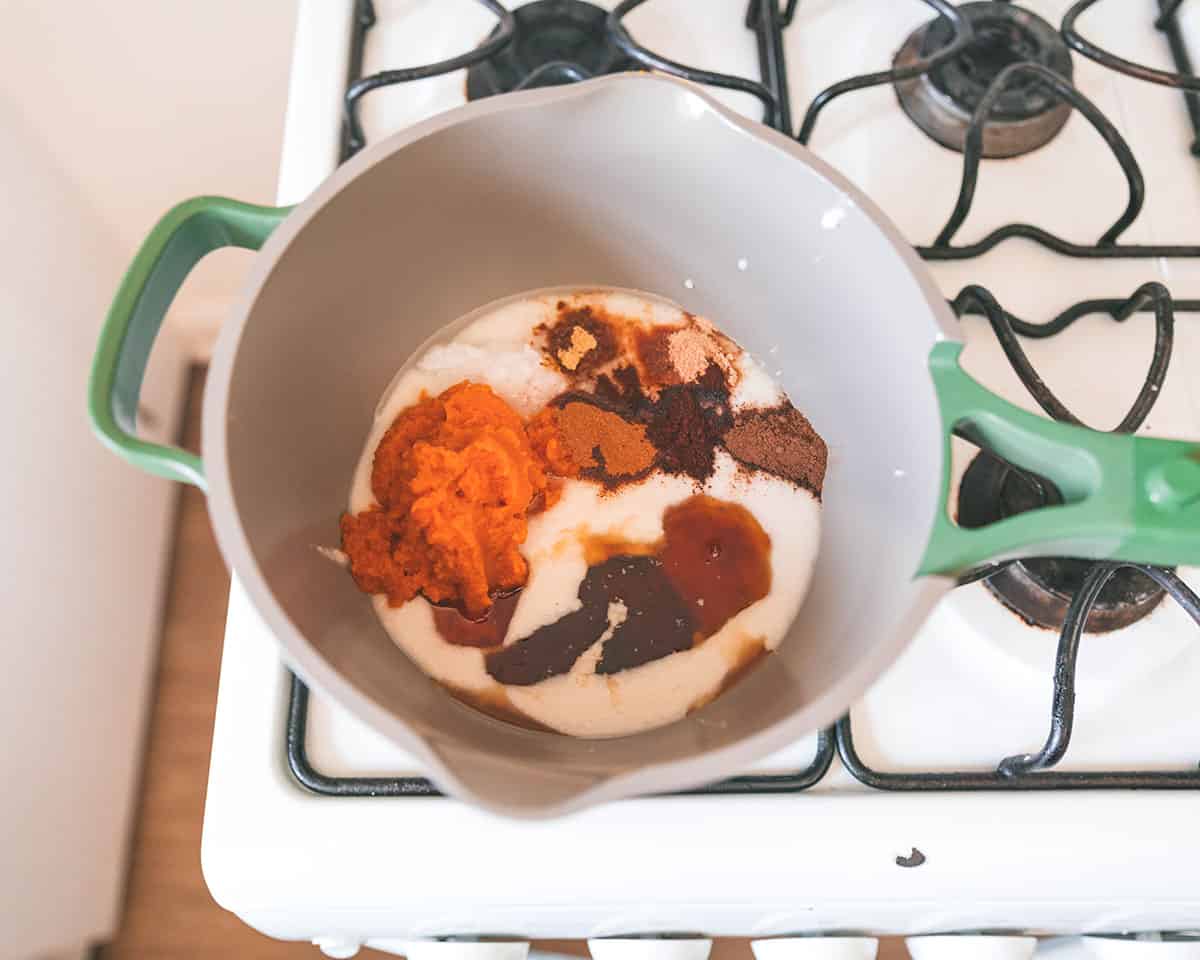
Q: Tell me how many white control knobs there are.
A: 5